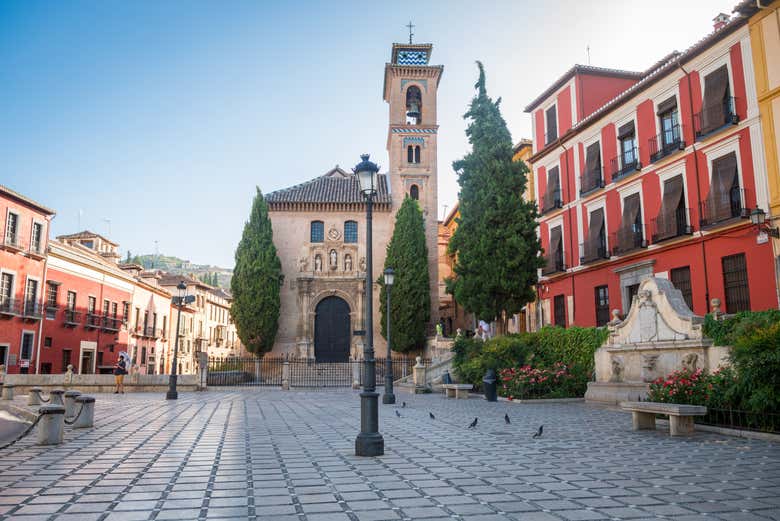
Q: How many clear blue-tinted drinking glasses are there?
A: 0